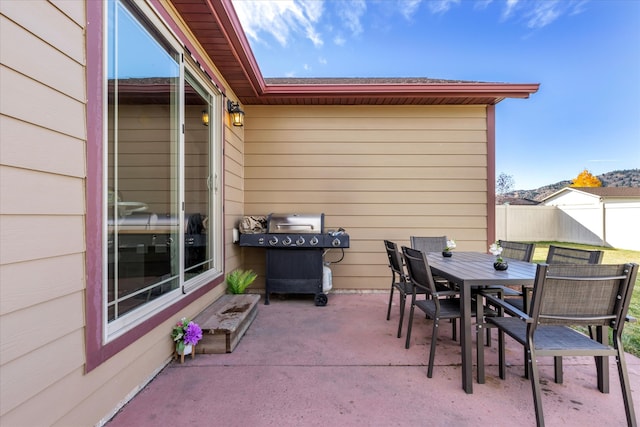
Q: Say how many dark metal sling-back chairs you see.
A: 6